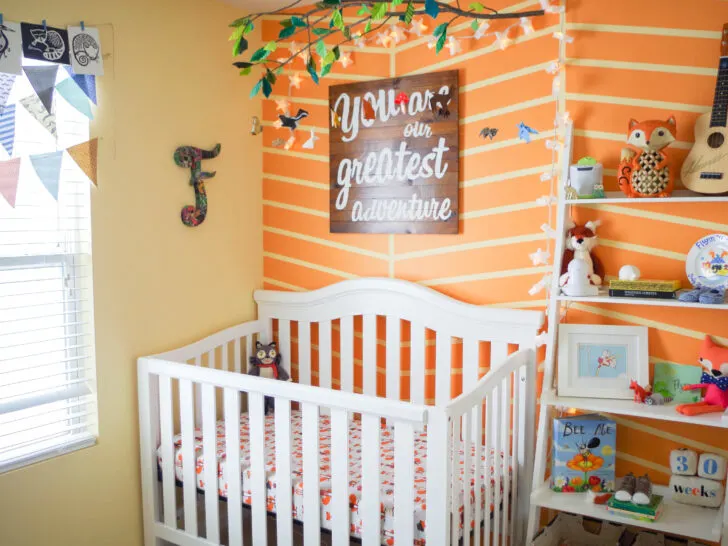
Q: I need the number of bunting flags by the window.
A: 9